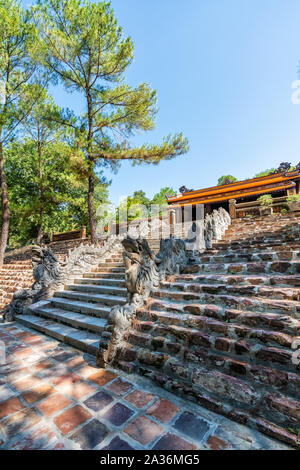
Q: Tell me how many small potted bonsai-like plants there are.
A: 2